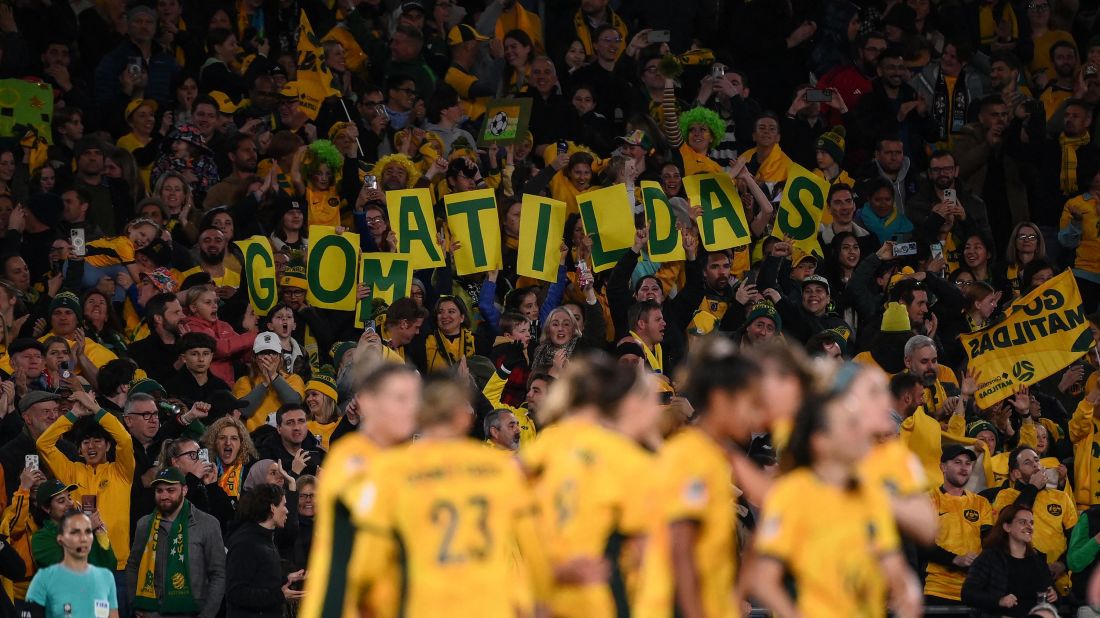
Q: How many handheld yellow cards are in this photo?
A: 10